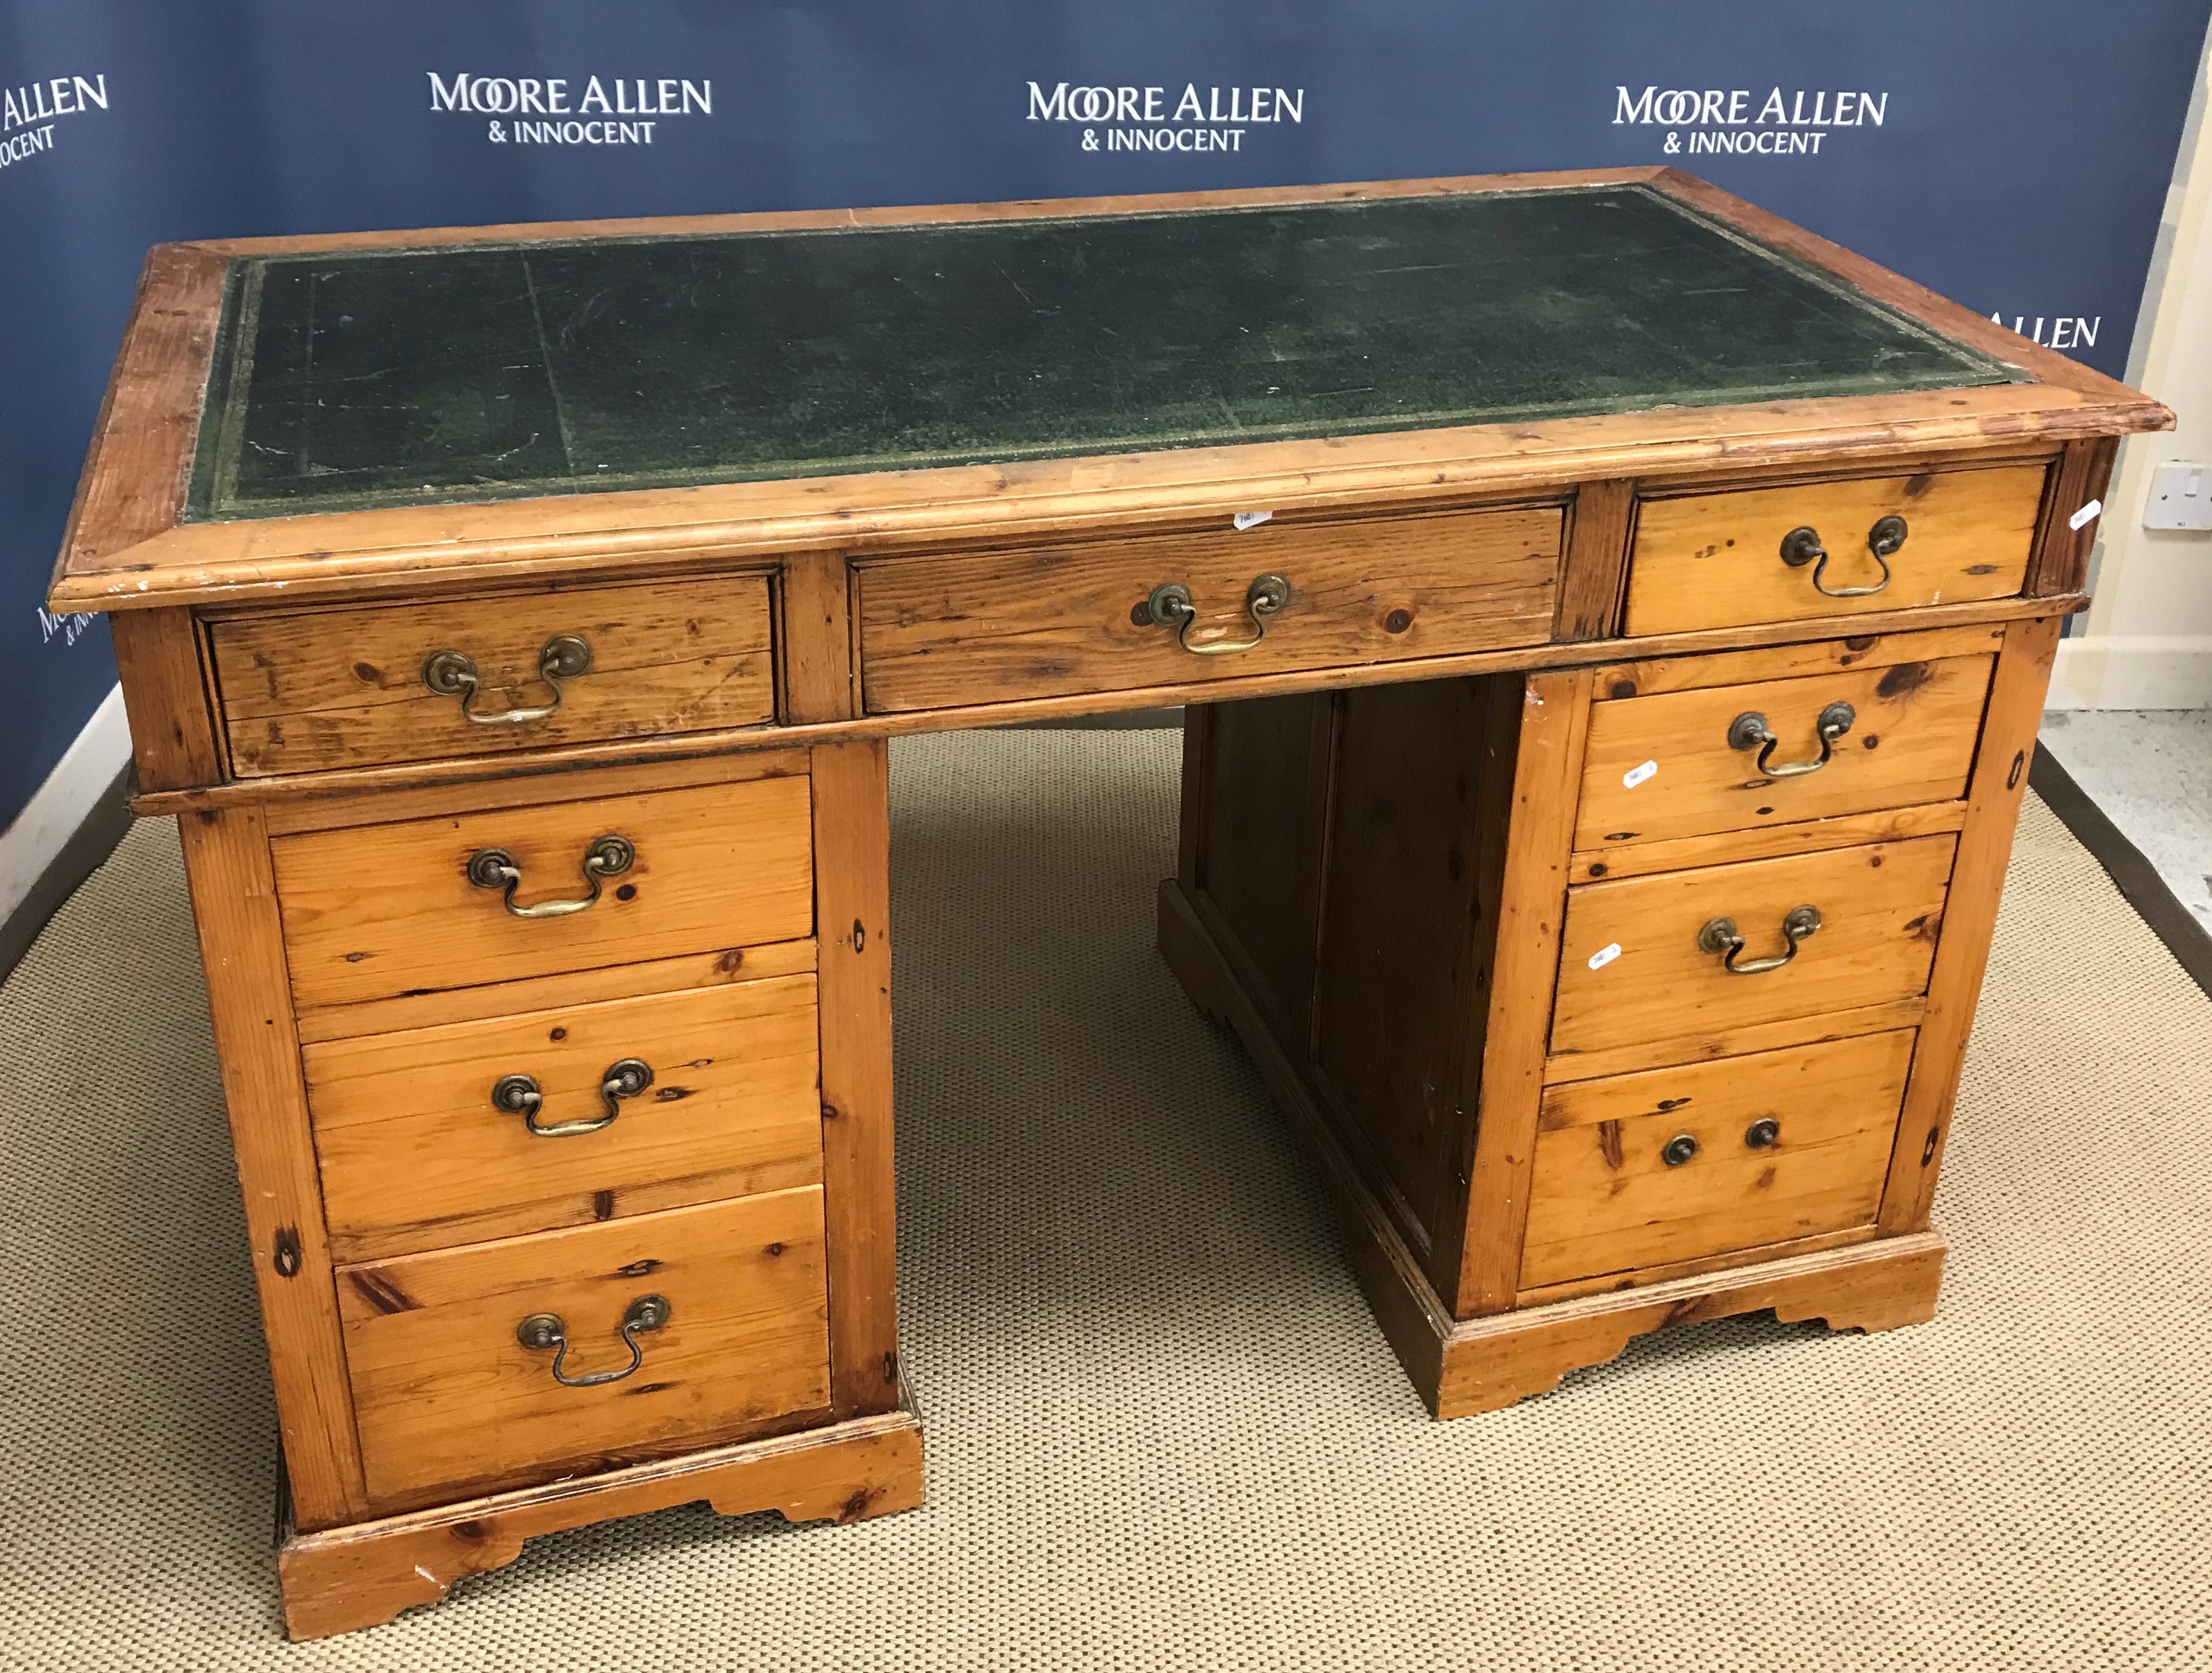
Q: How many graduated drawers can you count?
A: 6